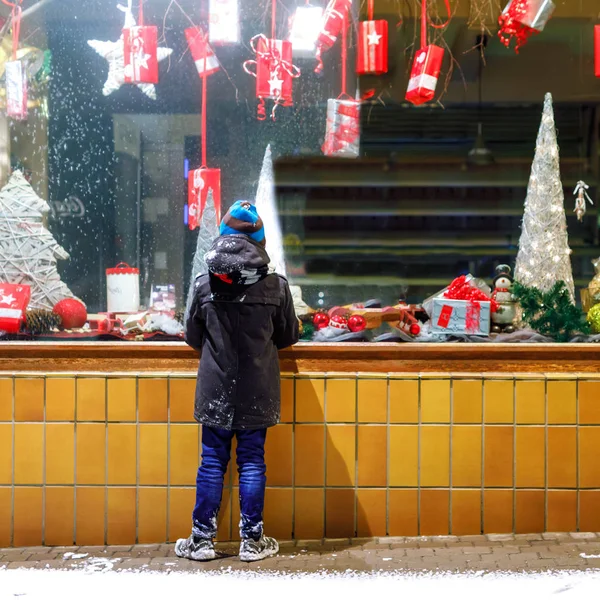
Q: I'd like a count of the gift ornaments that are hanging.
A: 13